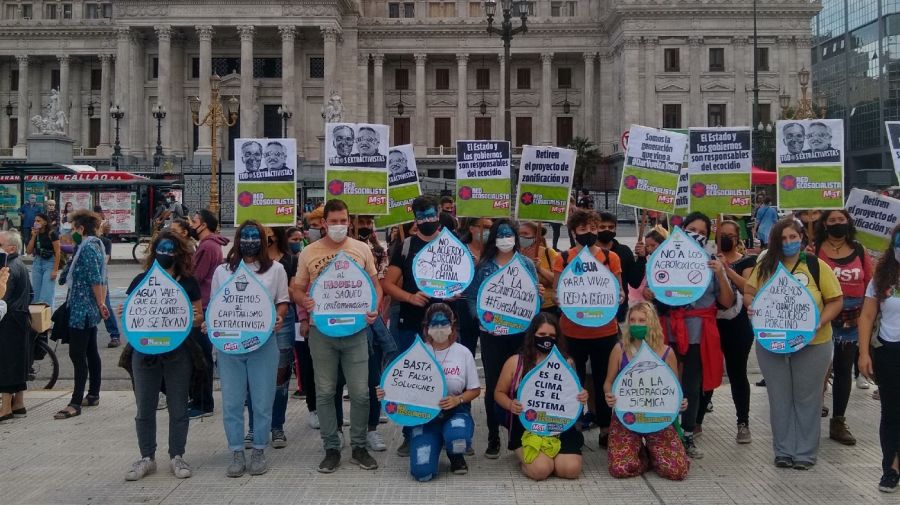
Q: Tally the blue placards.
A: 11